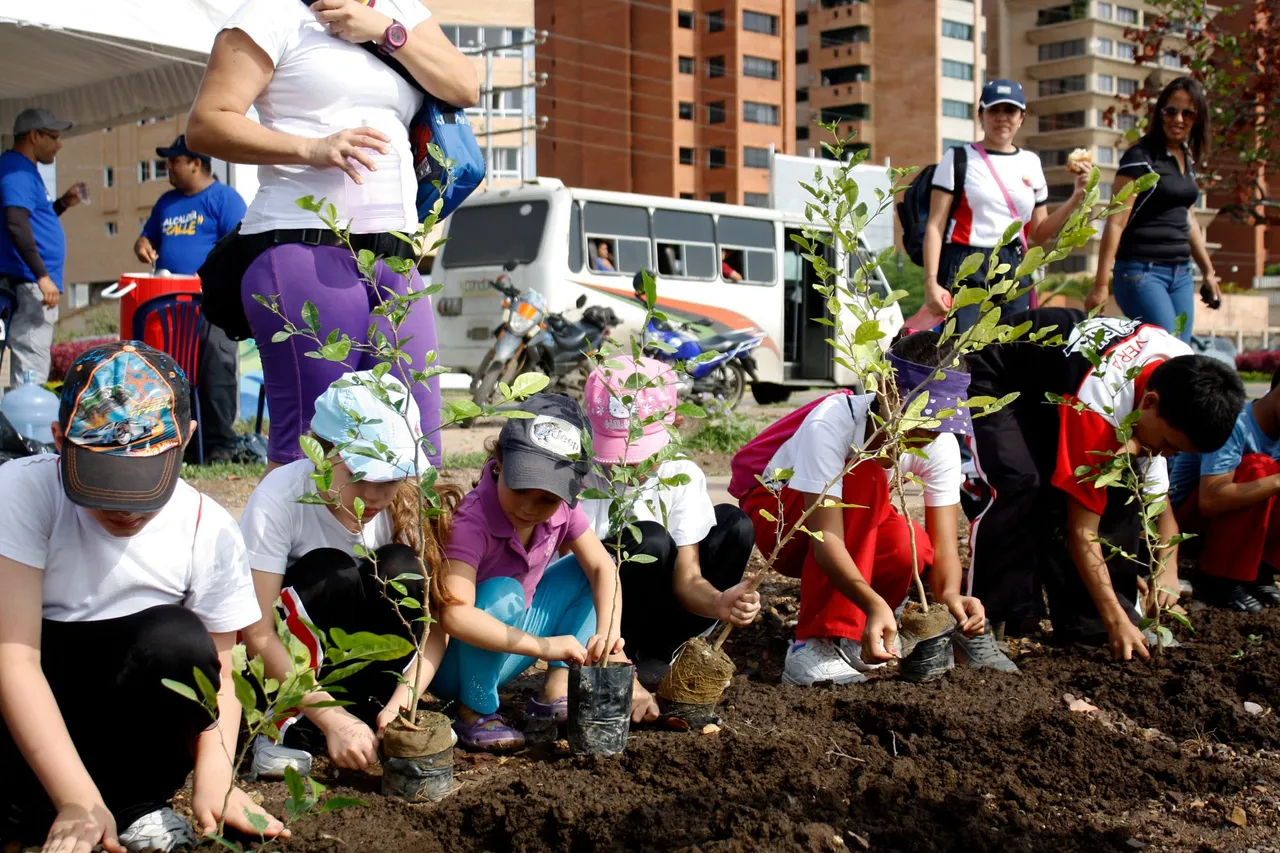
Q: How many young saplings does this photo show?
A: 6